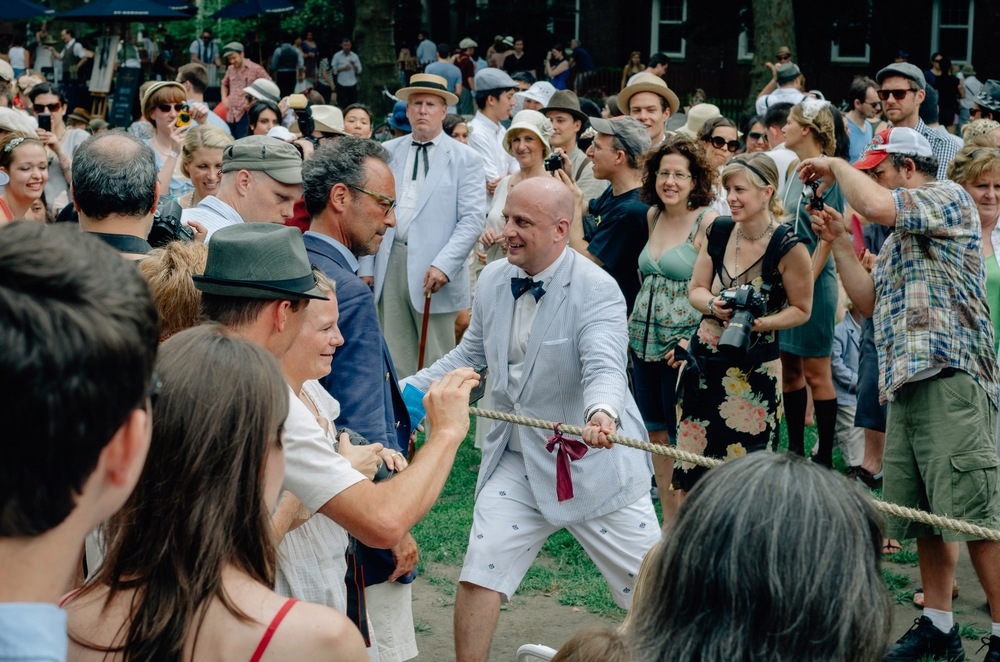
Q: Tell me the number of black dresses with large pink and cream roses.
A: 1